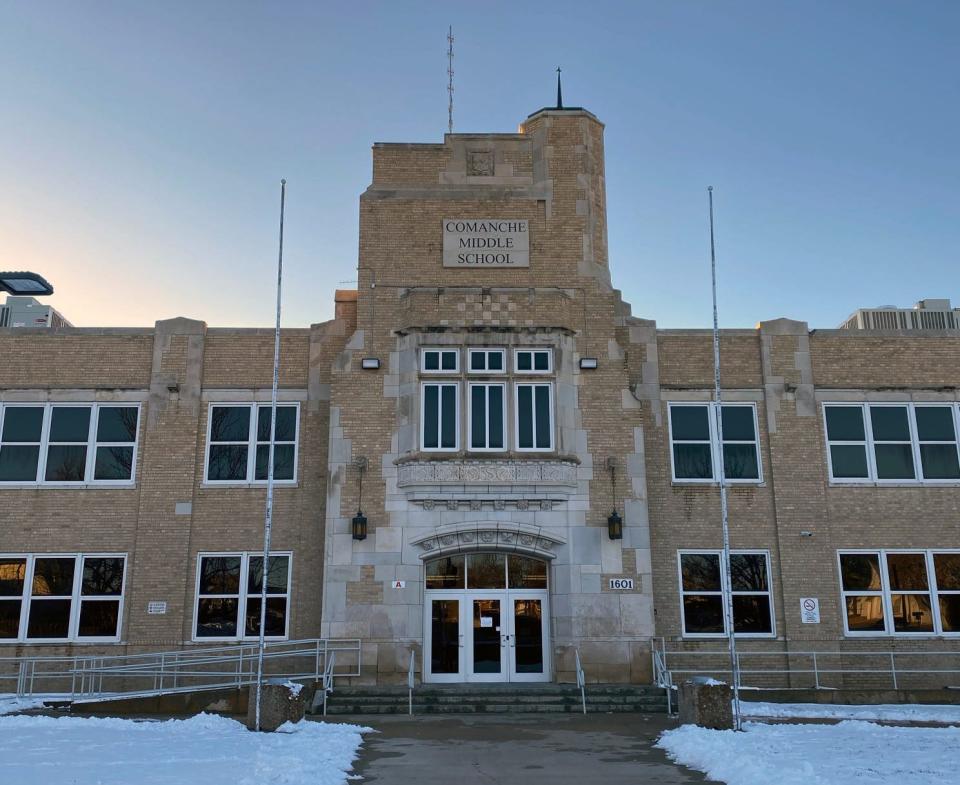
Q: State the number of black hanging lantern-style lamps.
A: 2